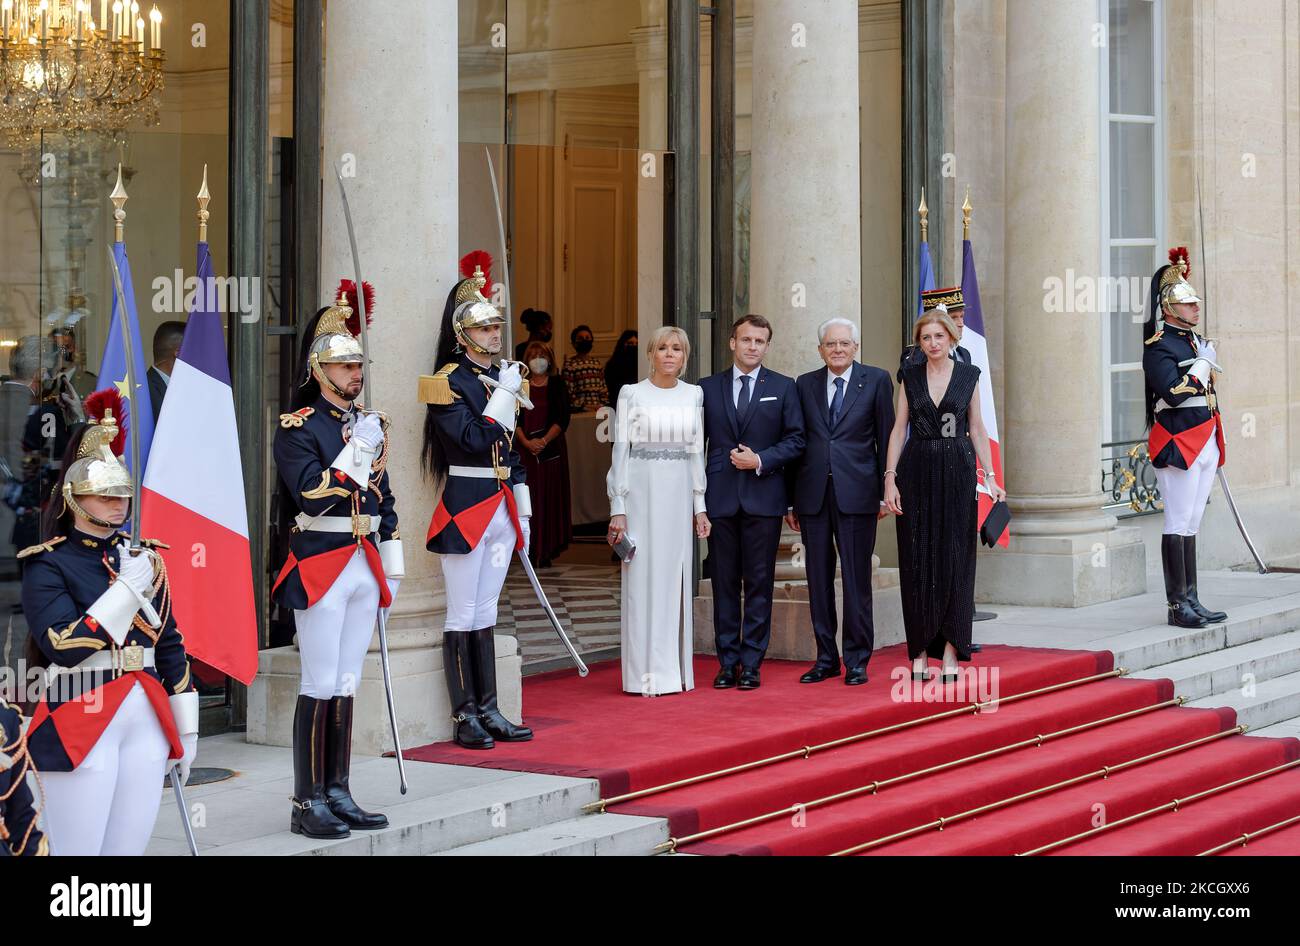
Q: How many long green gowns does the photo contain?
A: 0